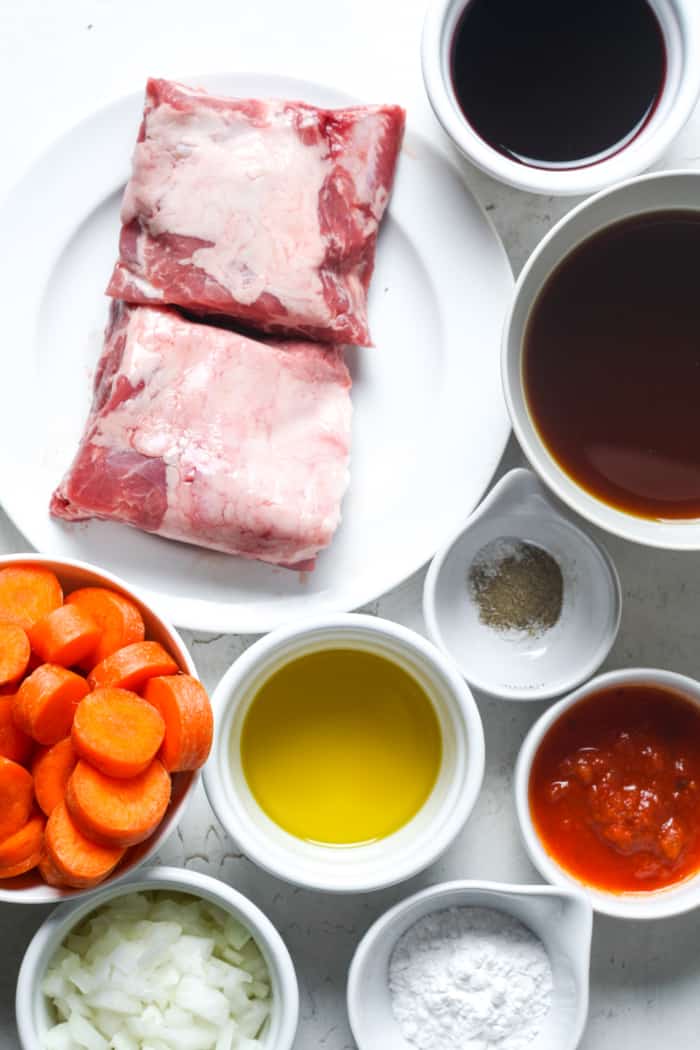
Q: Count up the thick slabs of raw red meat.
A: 2